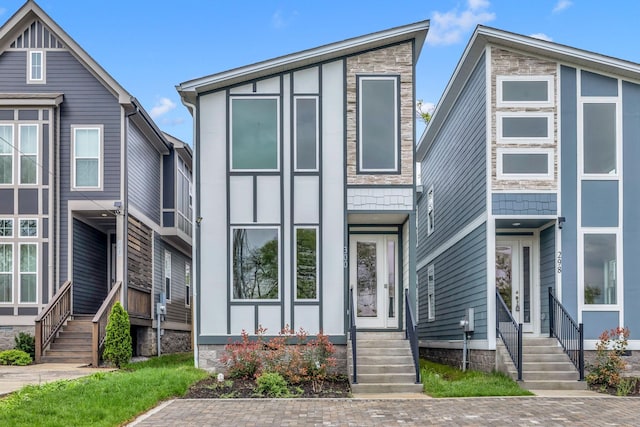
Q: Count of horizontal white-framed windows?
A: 3